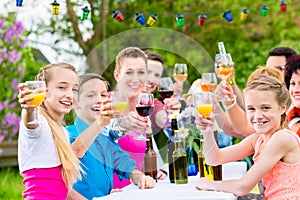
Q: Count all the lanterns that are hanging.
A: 12